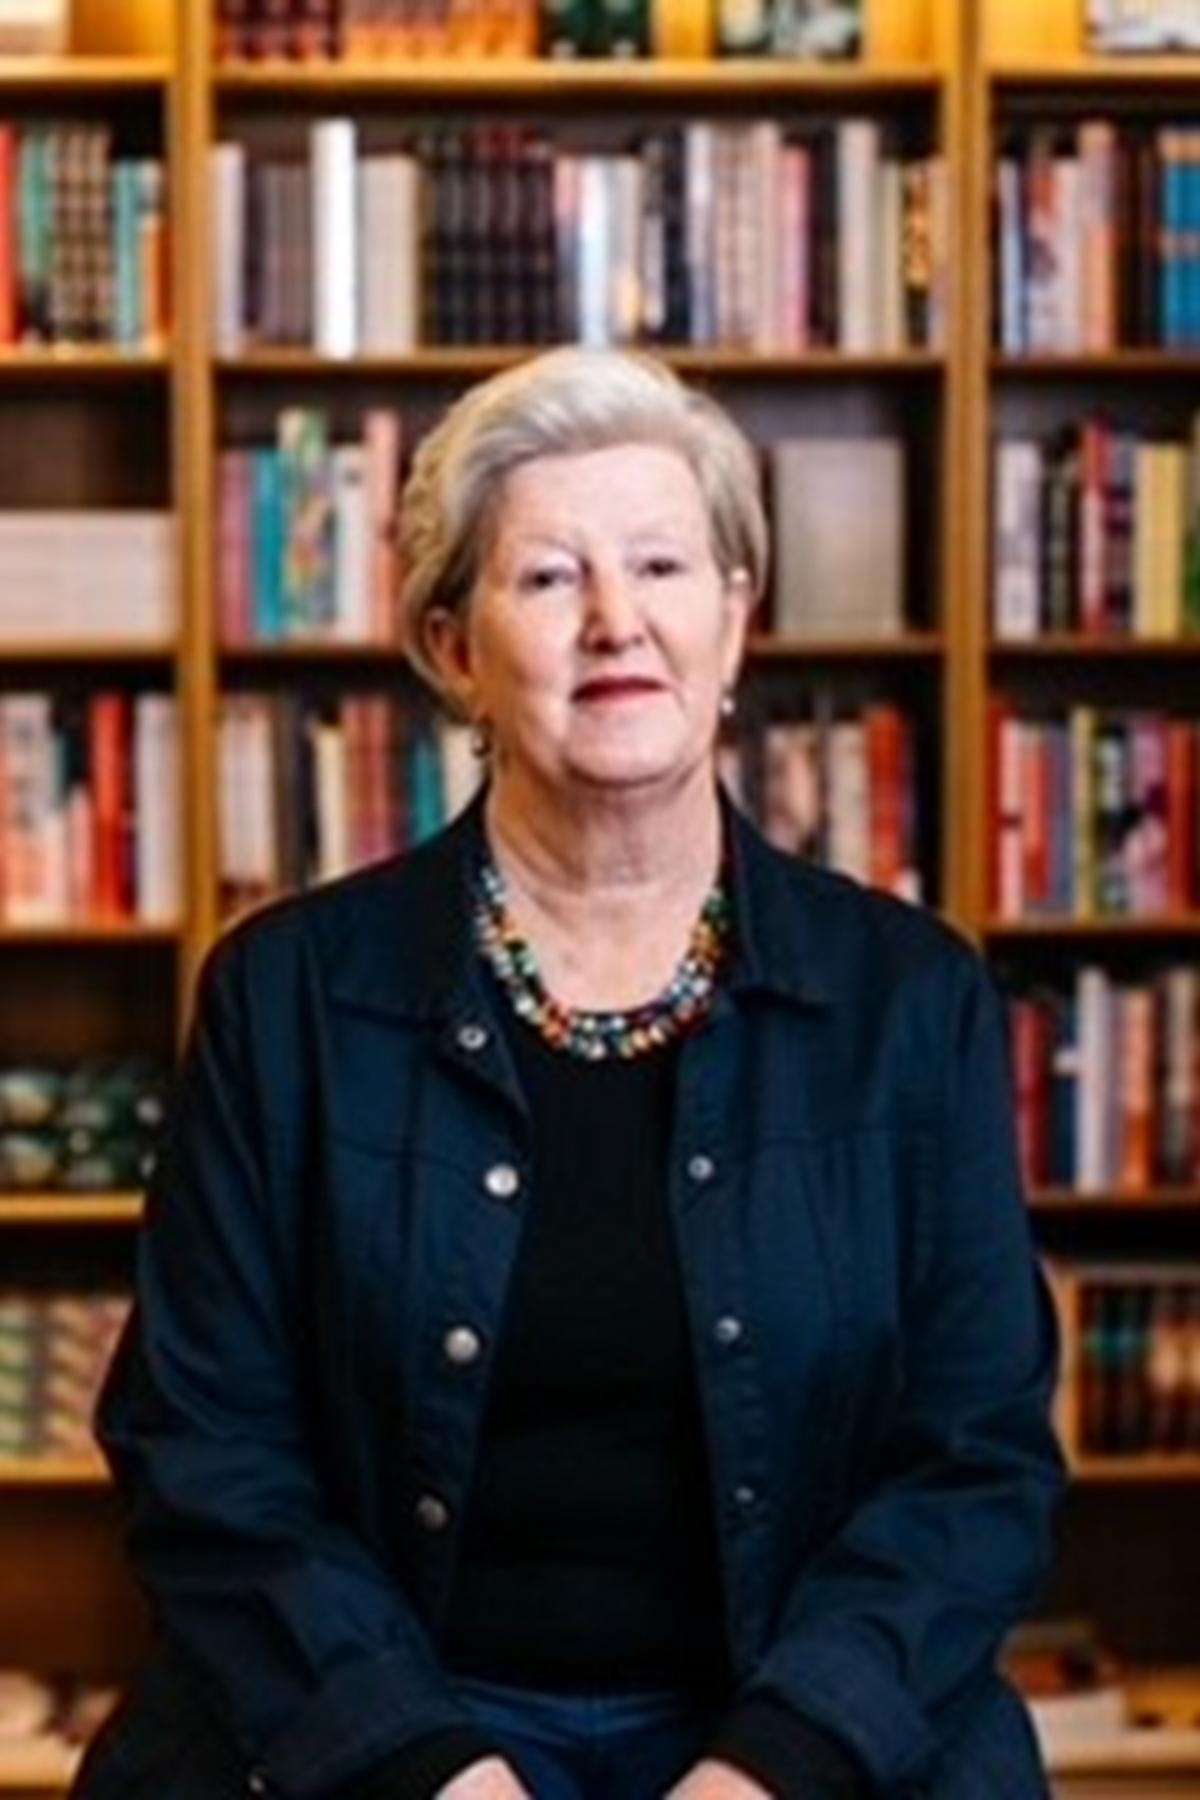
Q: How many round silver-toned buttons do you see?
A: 7